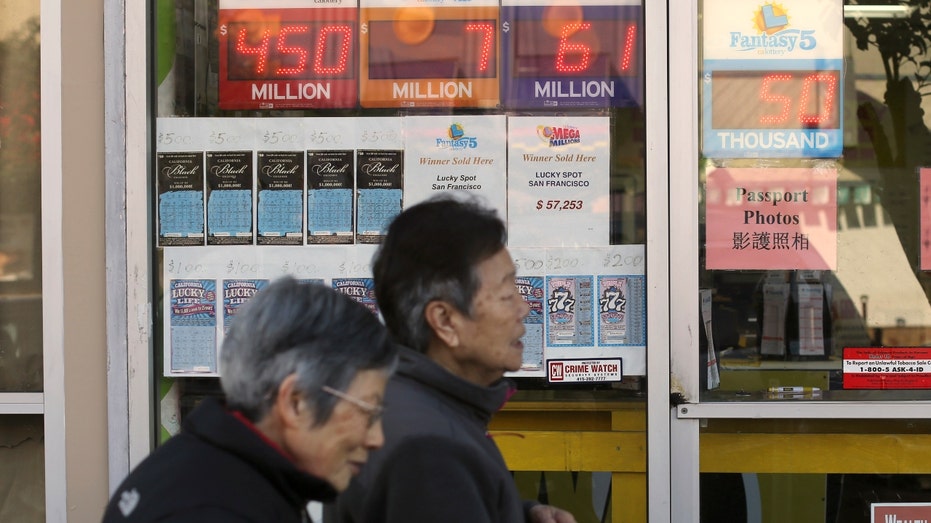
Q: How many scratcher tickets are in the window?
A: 12